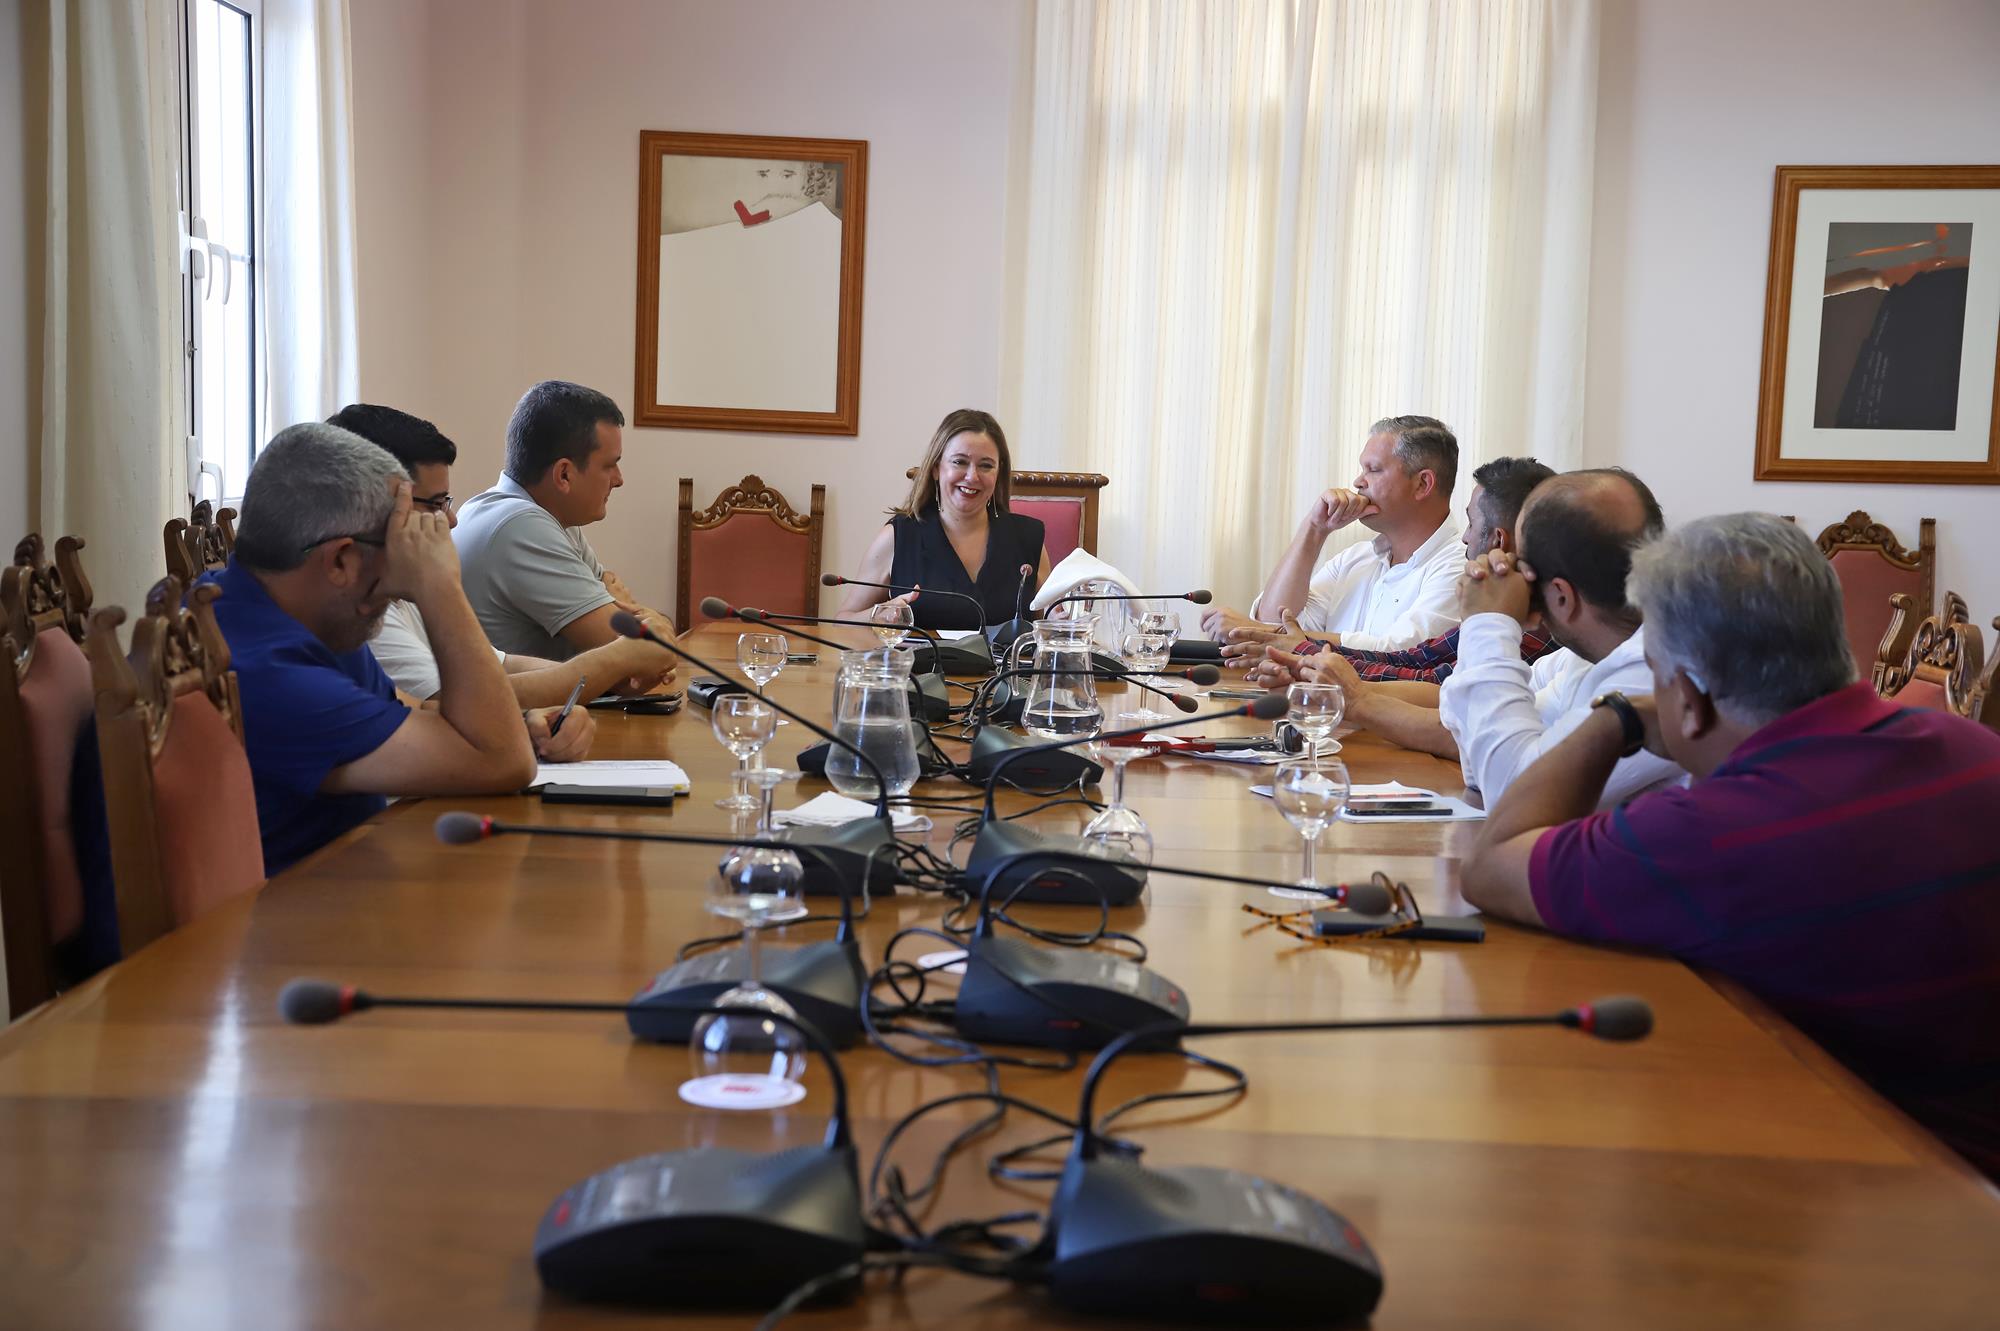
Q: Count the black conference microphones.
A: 13